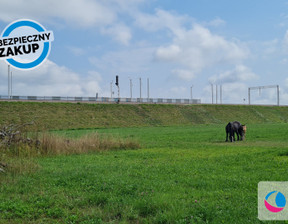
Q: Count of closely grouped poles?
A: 3